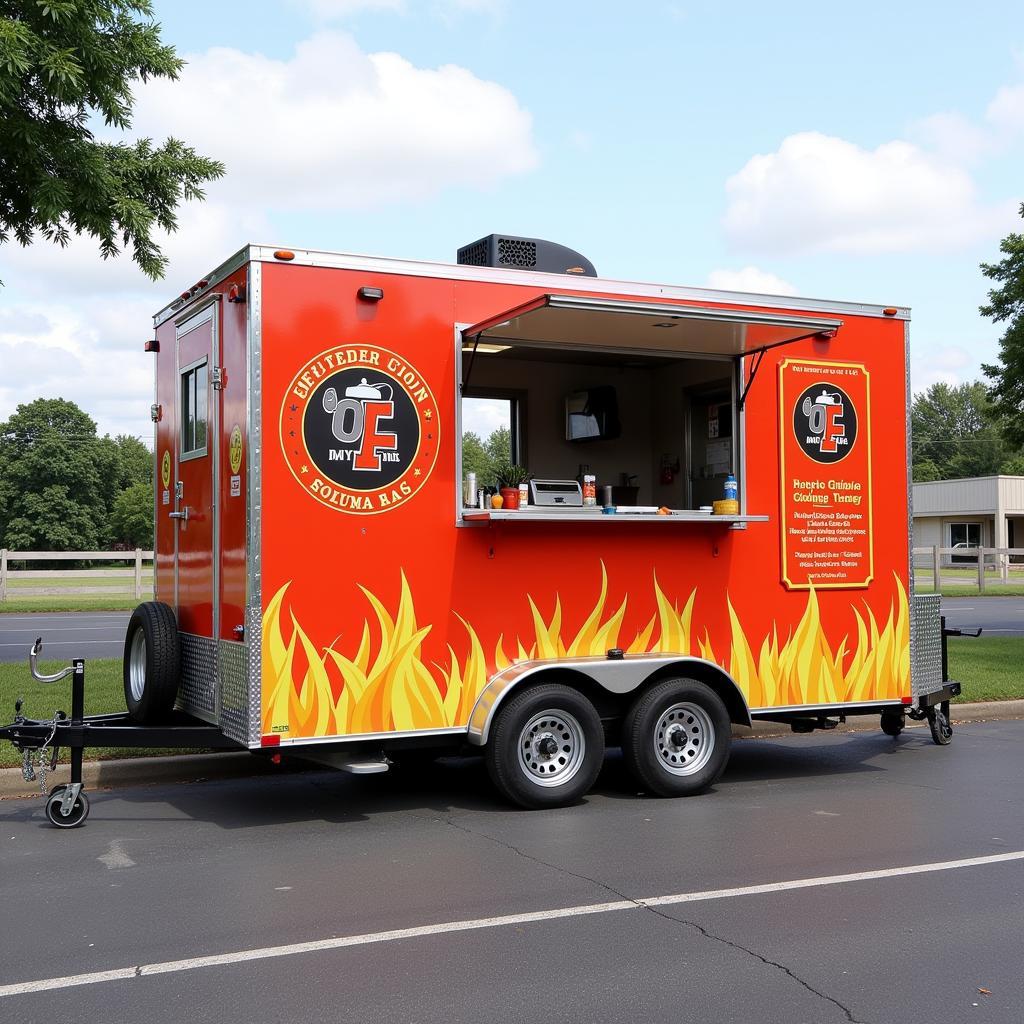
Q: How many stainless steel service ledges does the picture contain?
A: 1